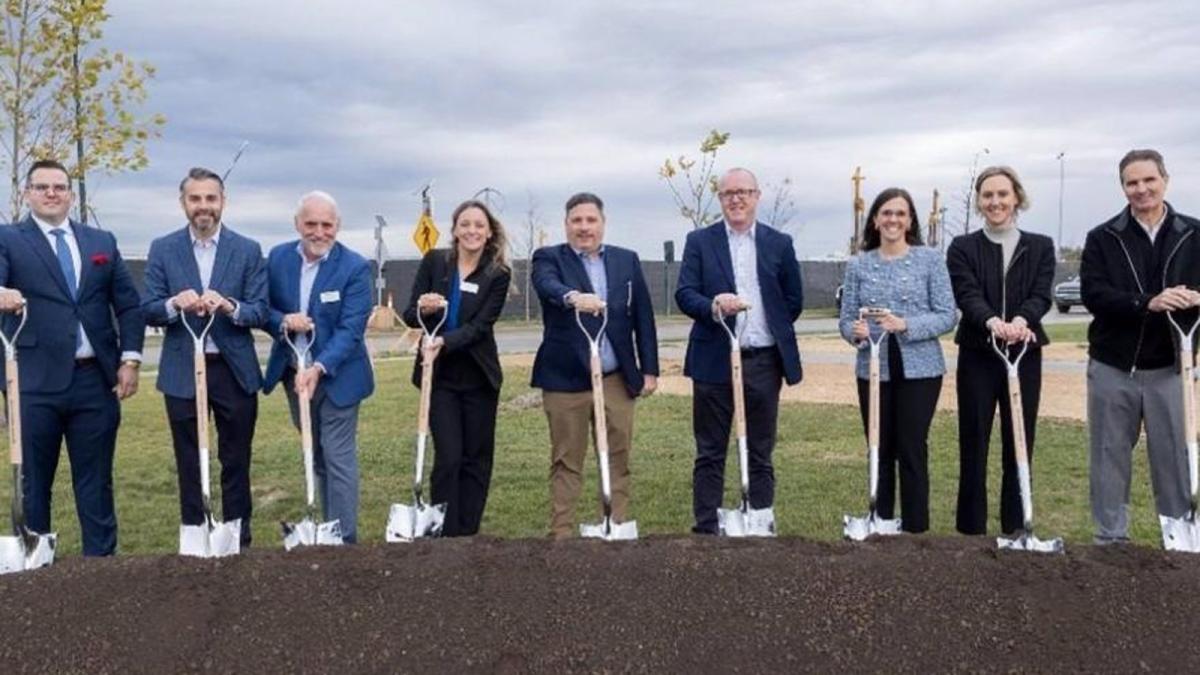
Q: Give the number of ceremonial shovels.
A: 9